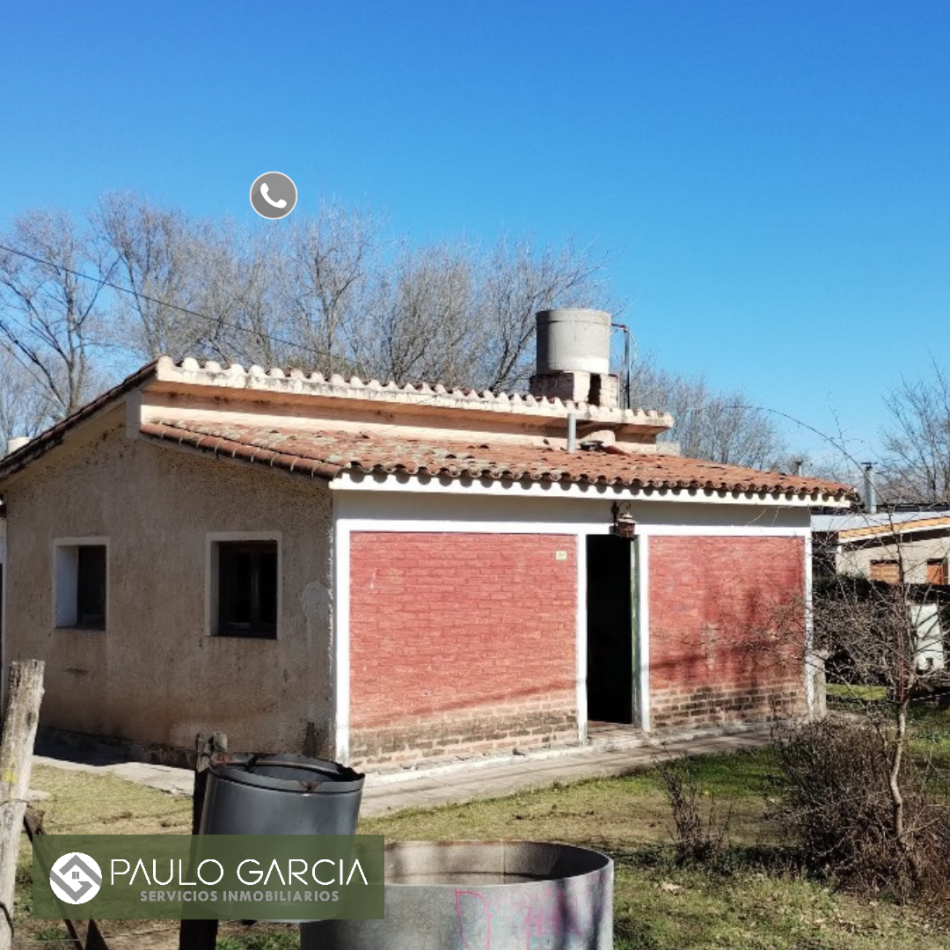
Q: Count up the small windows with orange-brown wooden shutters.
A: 2